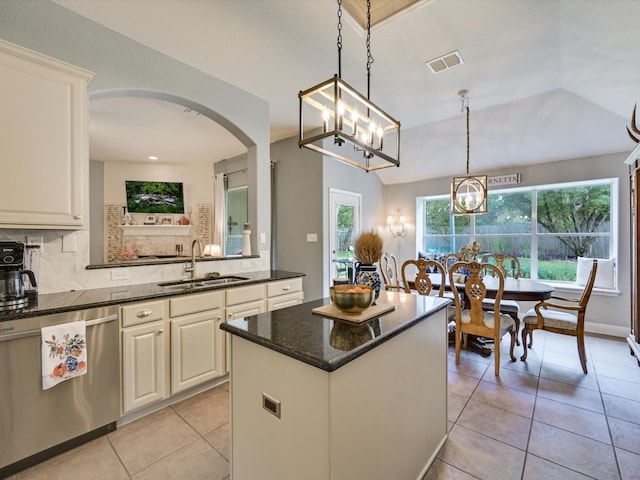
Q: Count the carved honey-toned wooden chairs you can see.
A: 6